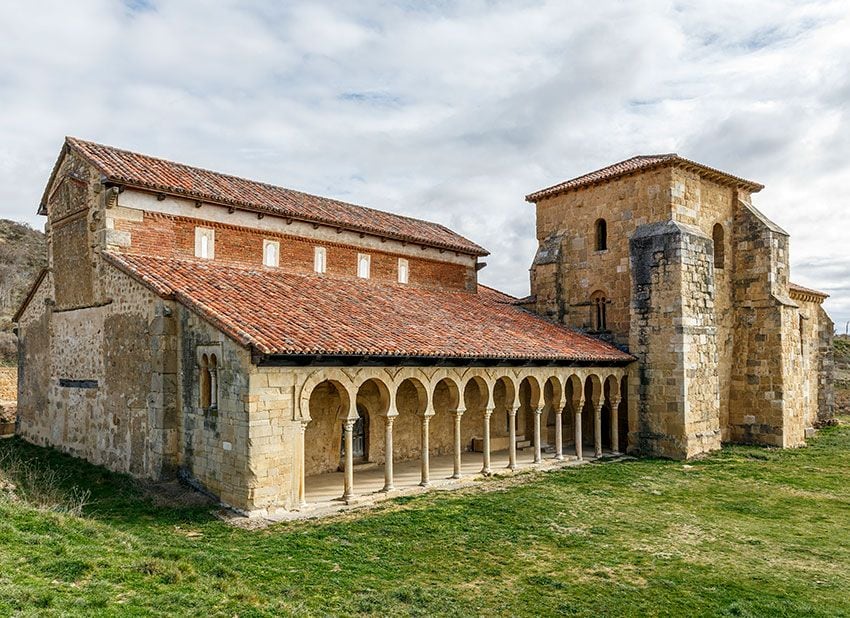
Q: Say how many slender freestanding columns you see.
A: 12